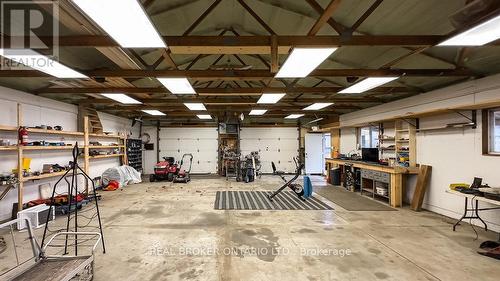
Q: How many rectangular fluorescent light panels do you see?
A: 14